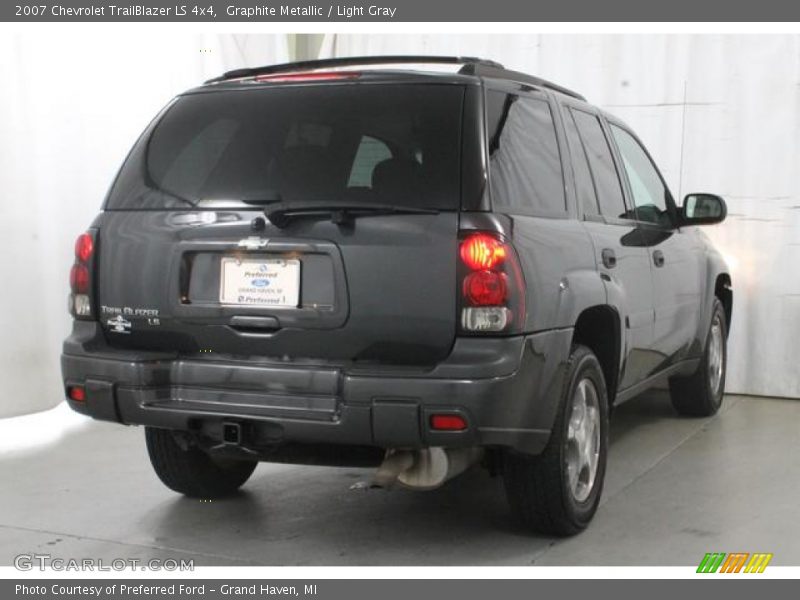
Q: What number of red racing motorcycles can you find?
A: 0